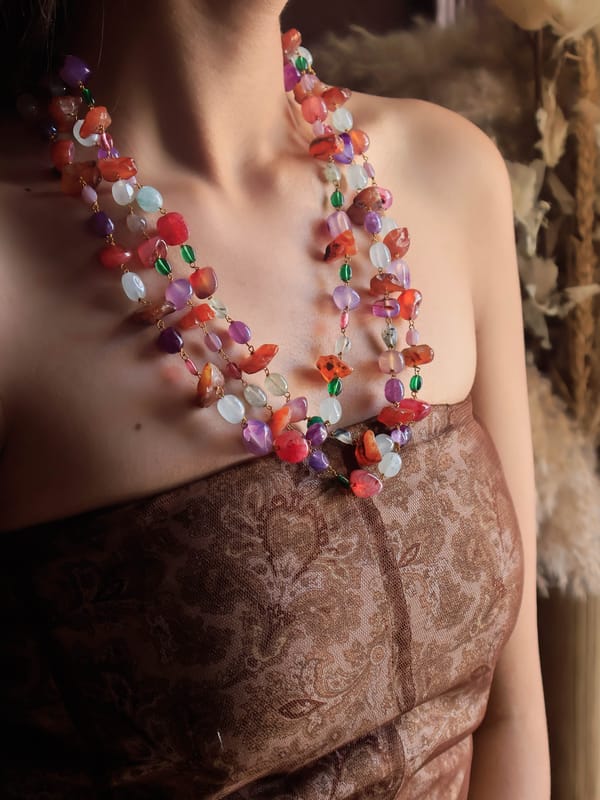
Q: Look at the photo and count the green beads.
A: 10